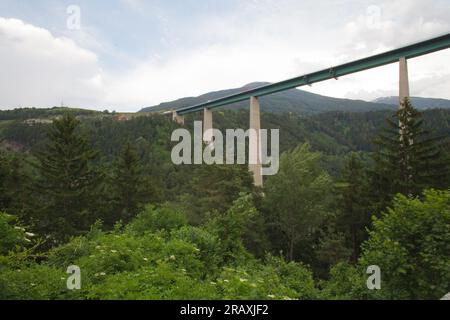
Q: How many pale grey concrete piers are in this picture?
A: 4